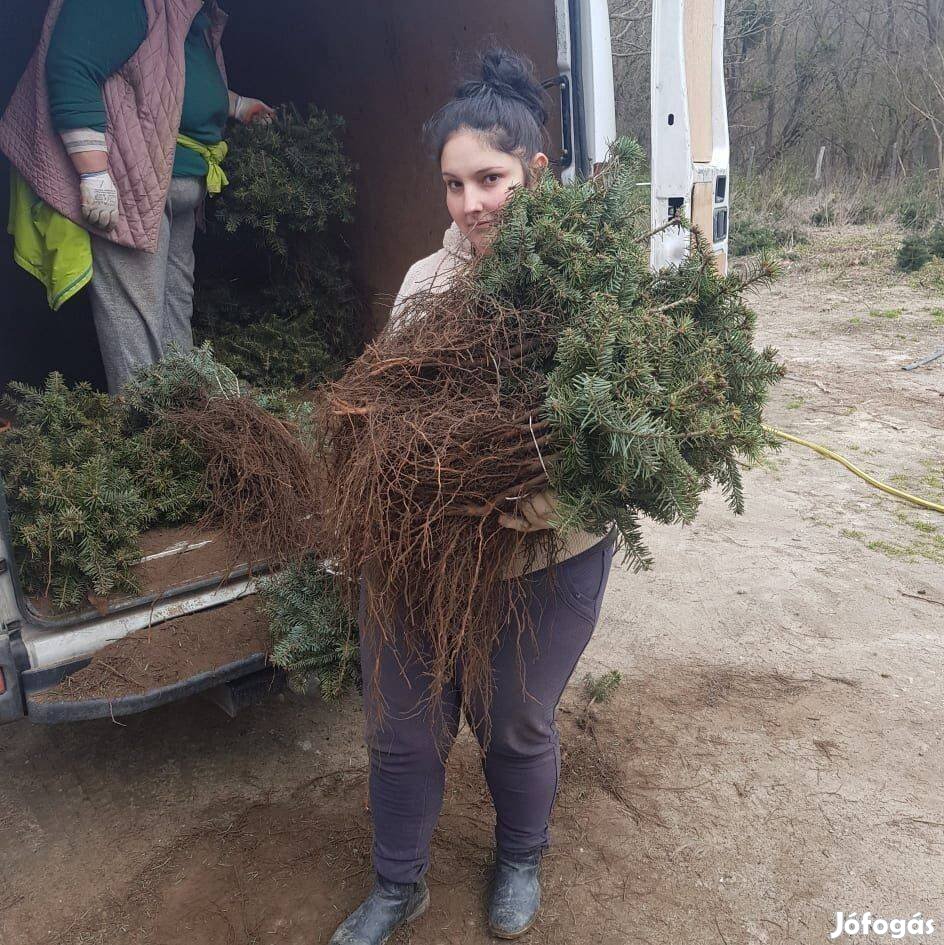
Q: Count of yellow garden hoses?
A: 1